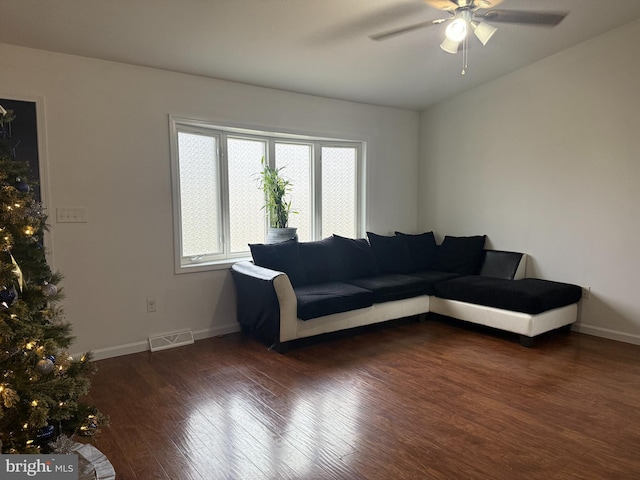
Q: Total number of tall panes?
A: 4